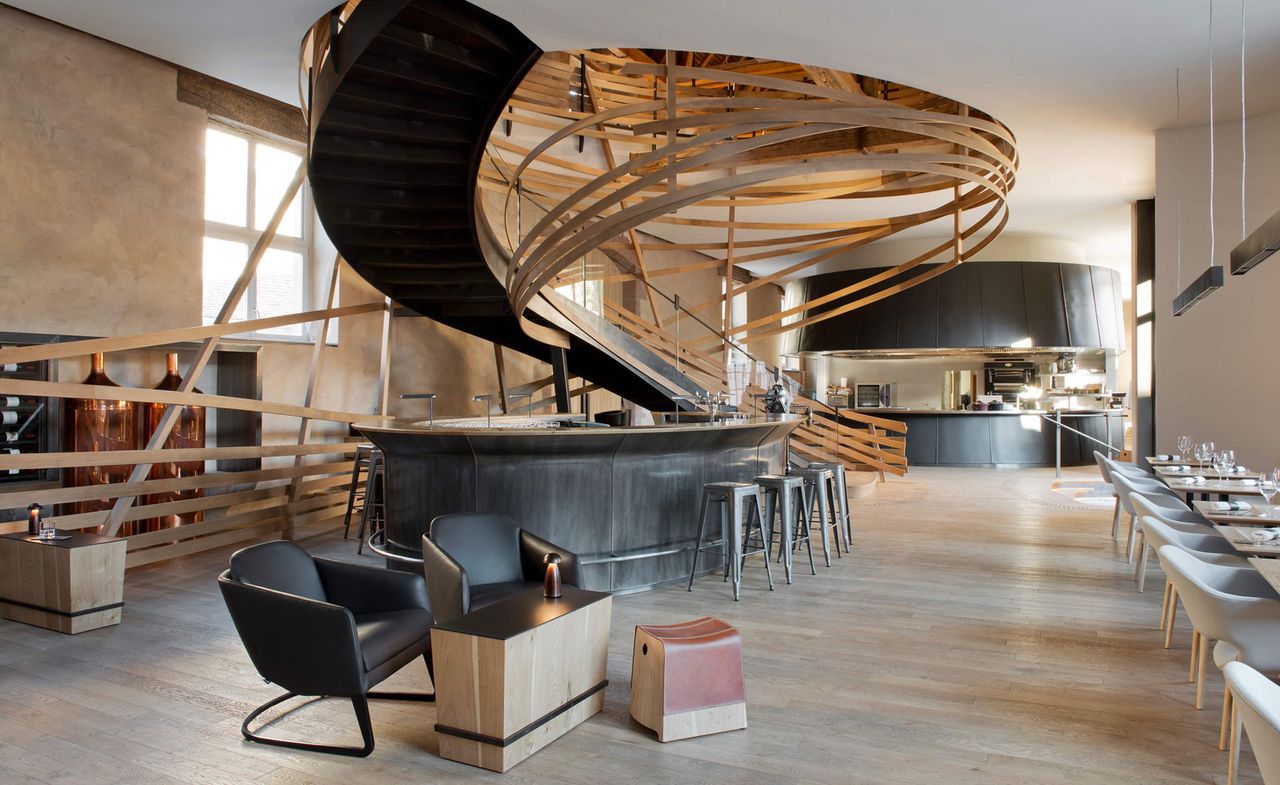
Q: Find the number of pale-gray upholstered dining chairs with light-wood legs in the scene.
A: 7